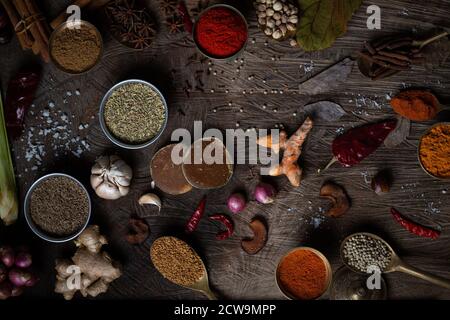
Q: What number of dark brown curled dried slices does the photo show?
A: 3